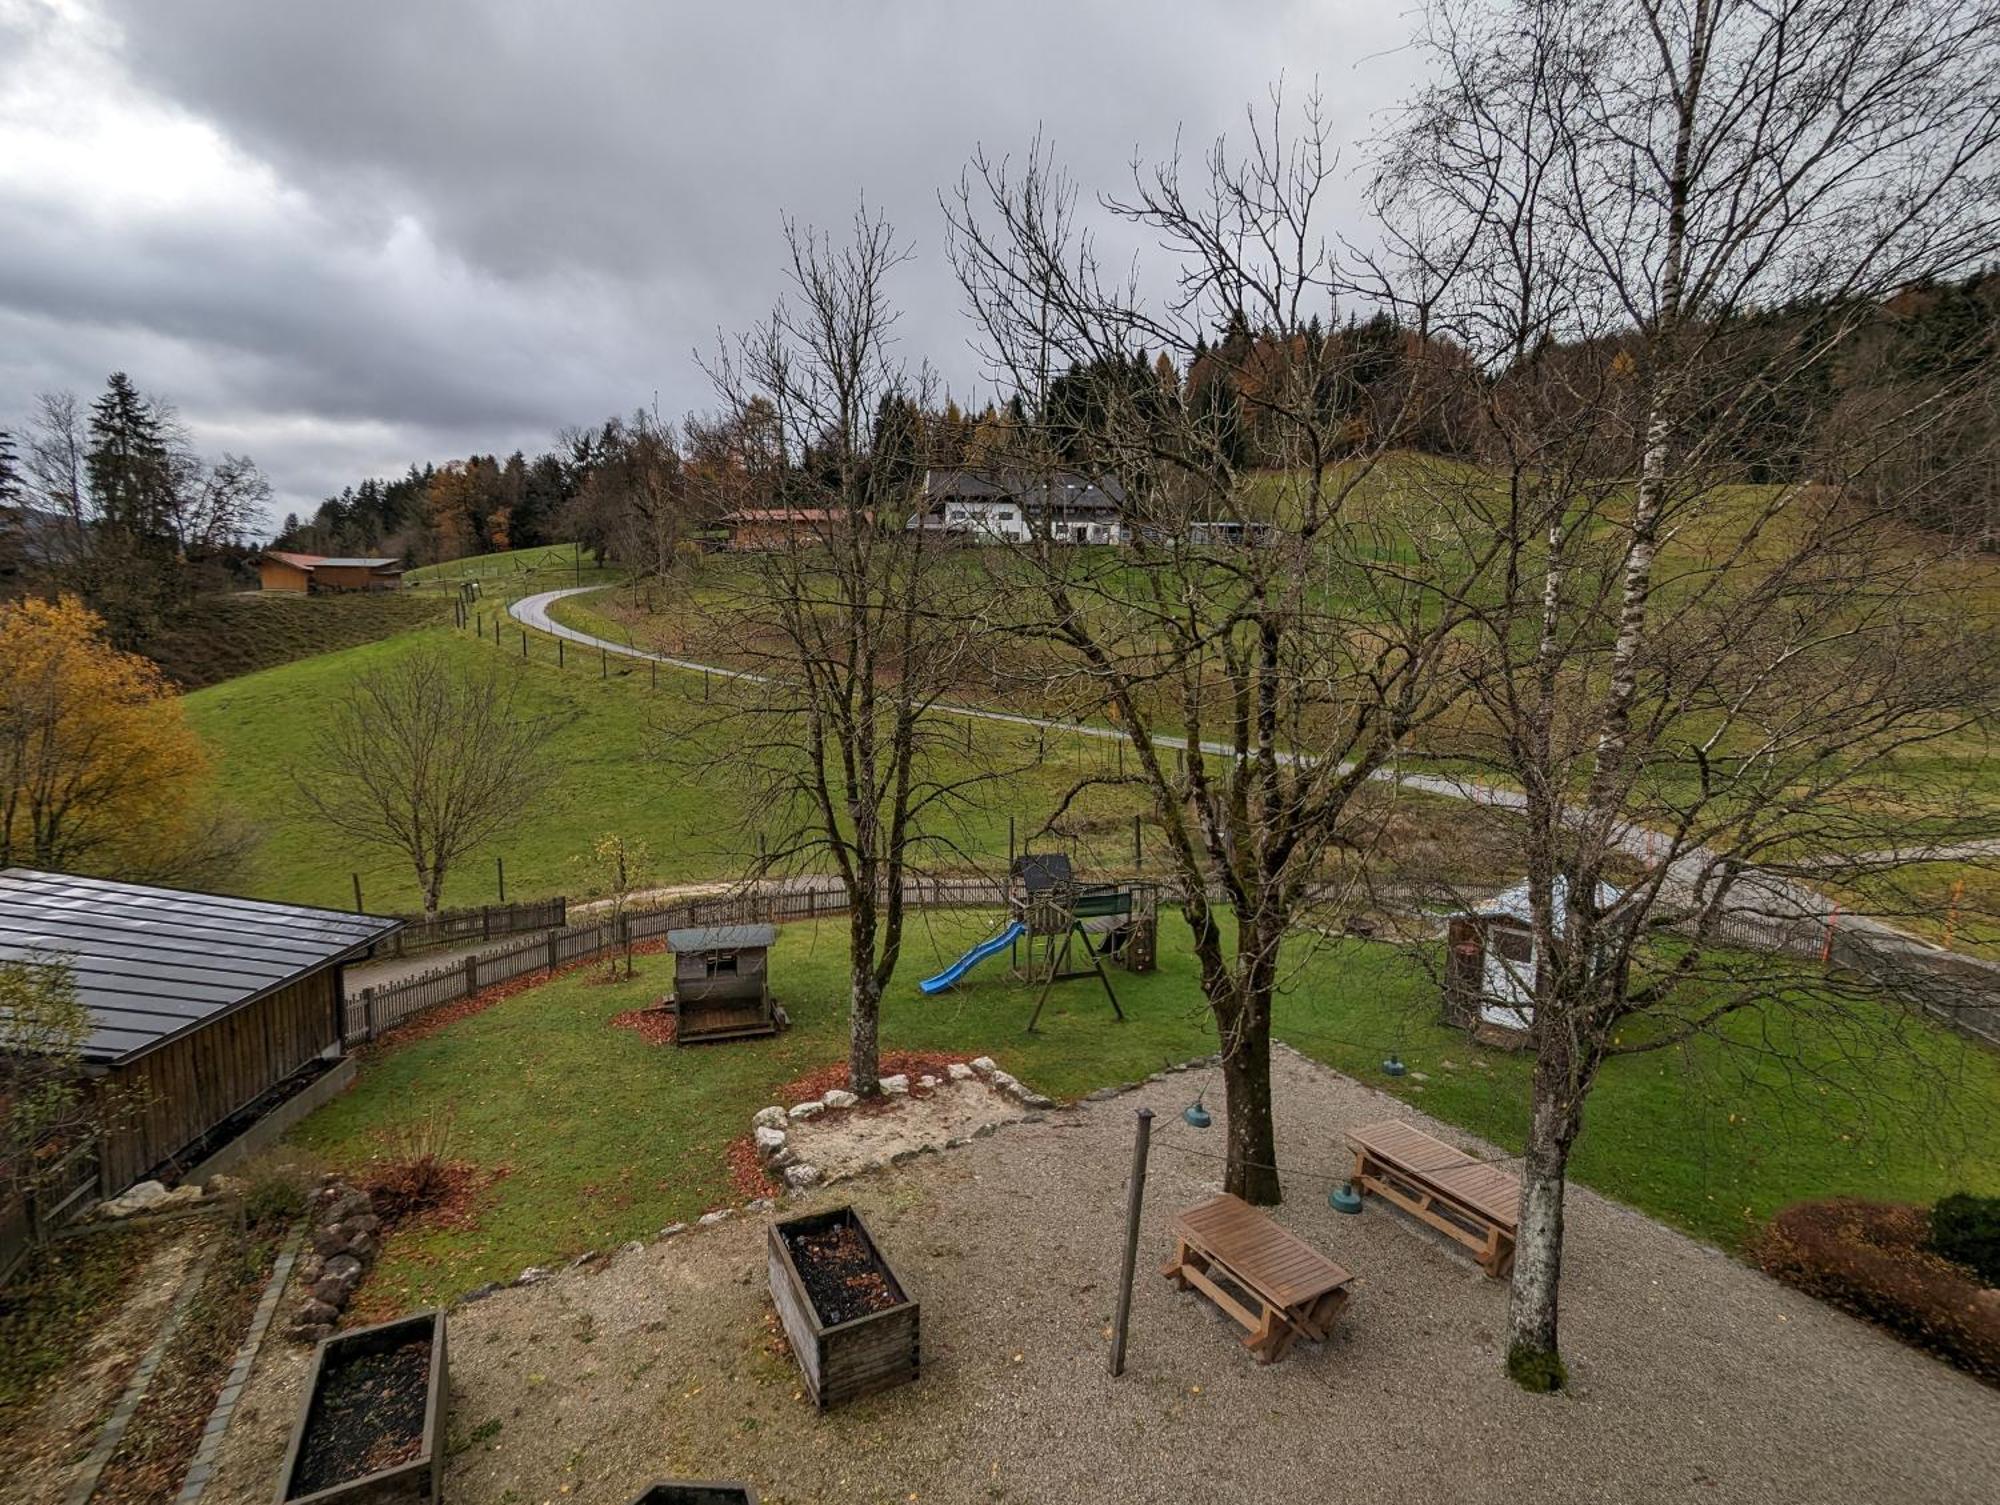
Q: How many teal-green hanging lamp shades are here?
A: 3